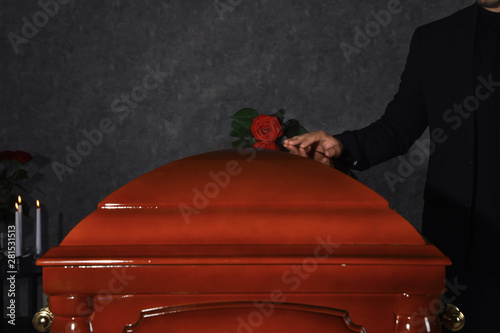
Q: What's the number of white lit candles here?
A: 3